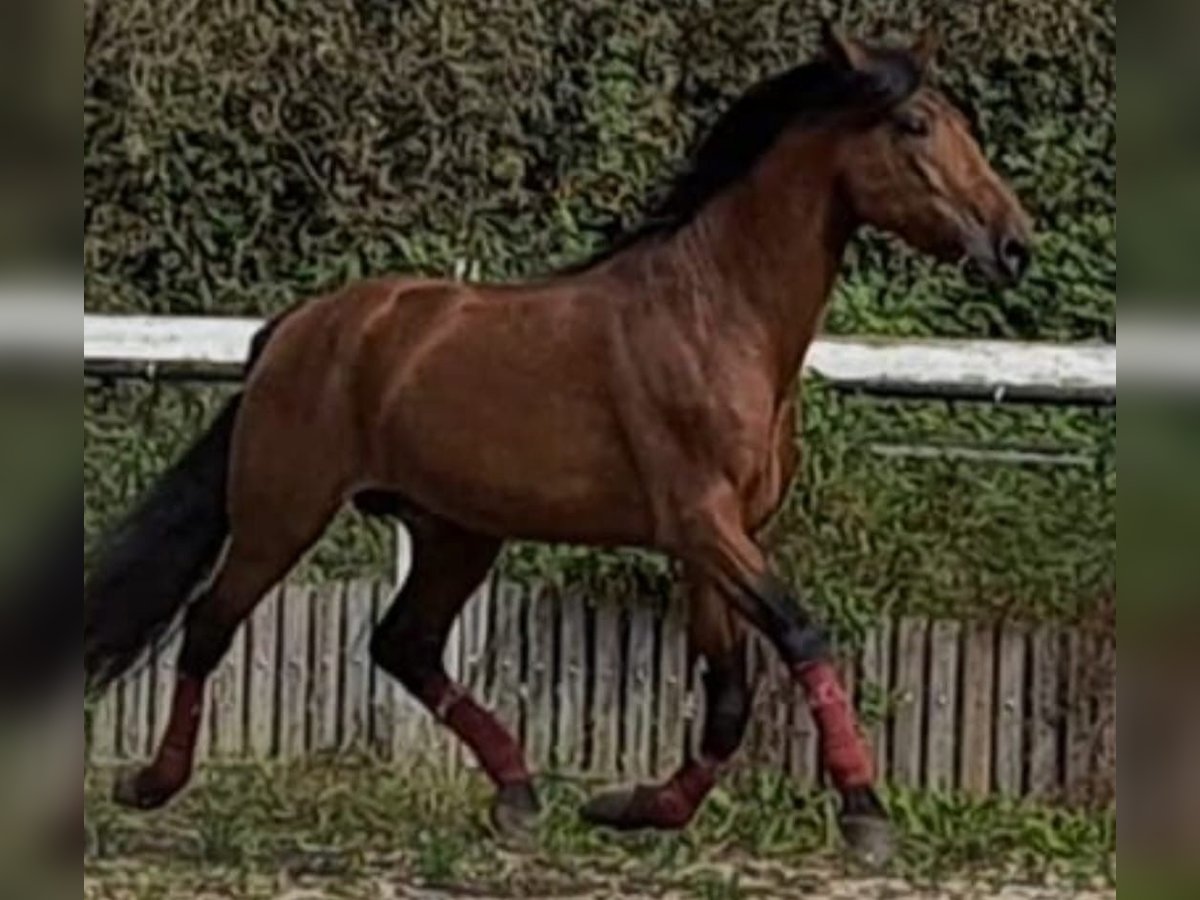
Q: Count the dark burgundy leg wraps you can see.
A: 4